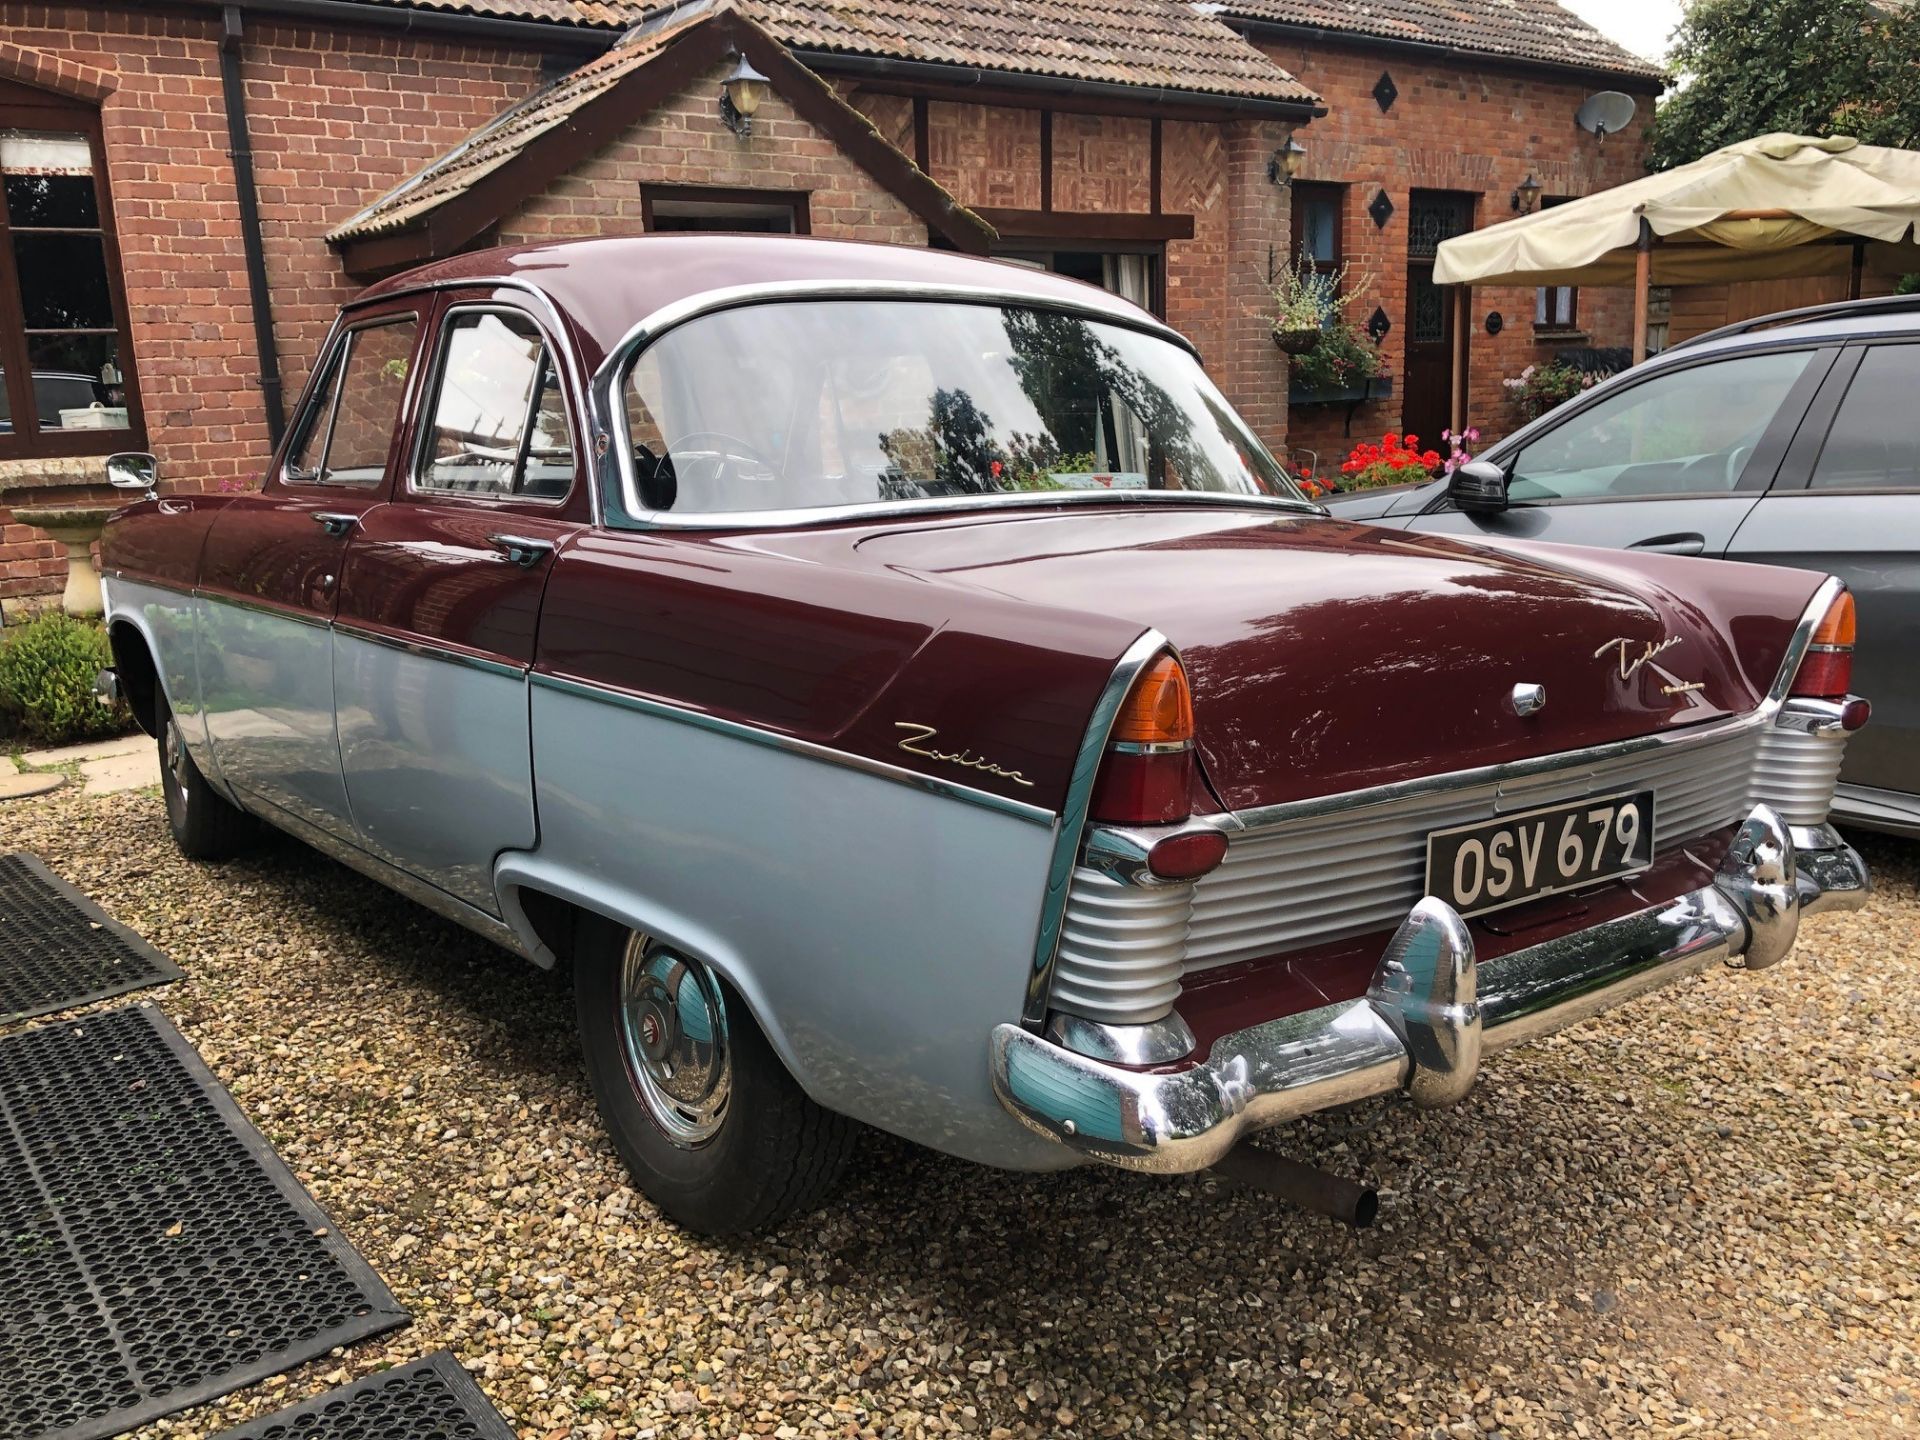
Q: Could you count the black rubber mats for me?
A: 3